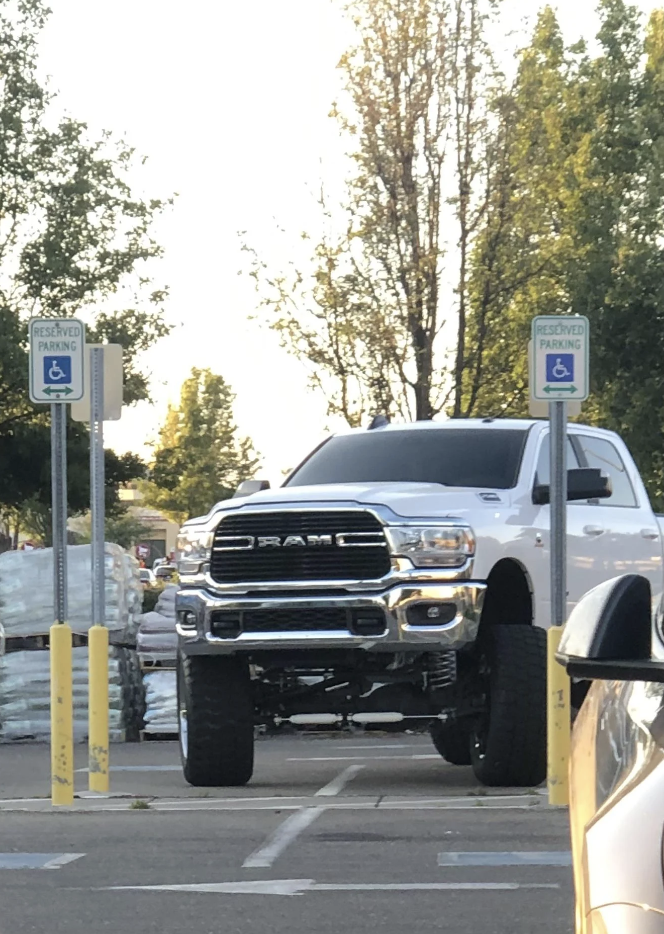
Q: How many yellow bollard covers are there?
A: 3